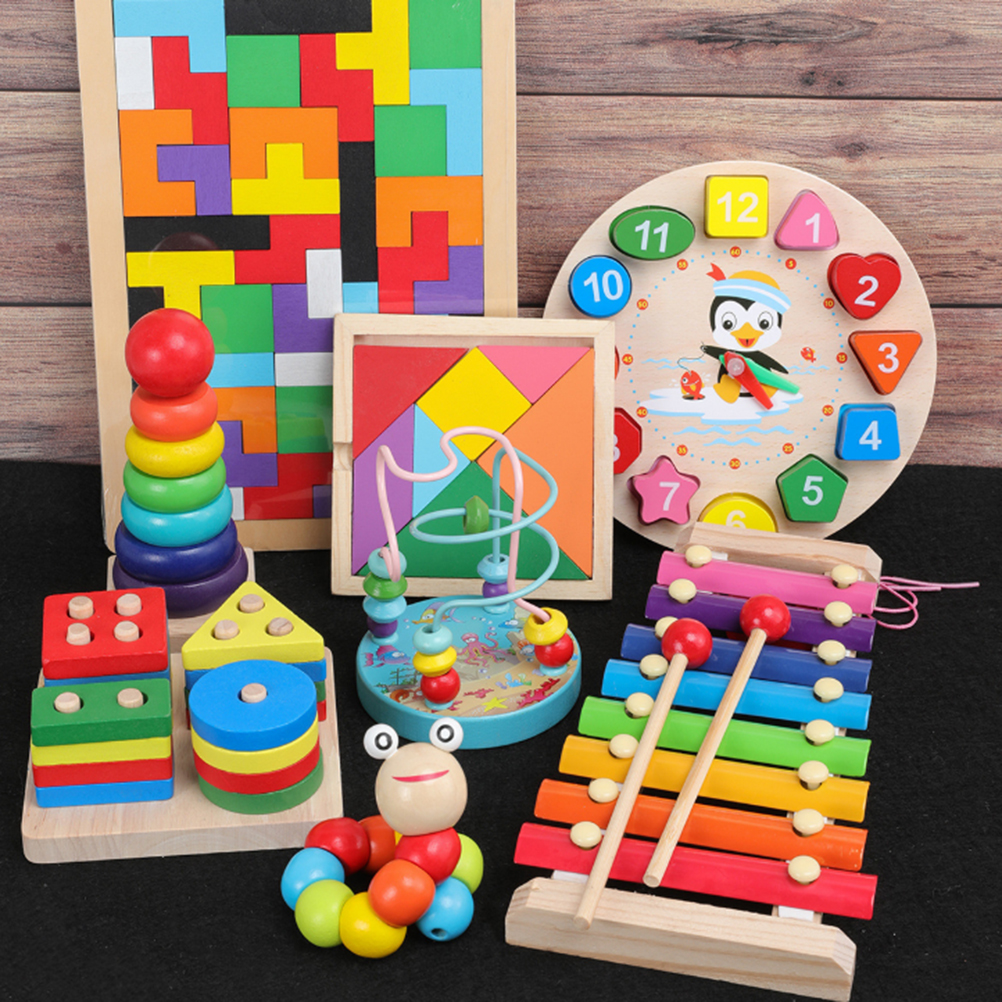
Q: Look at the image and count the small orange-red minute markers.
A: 12